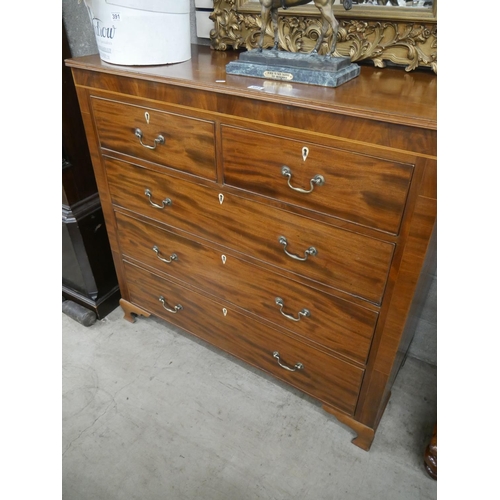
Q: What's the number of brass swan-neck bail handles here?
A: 8